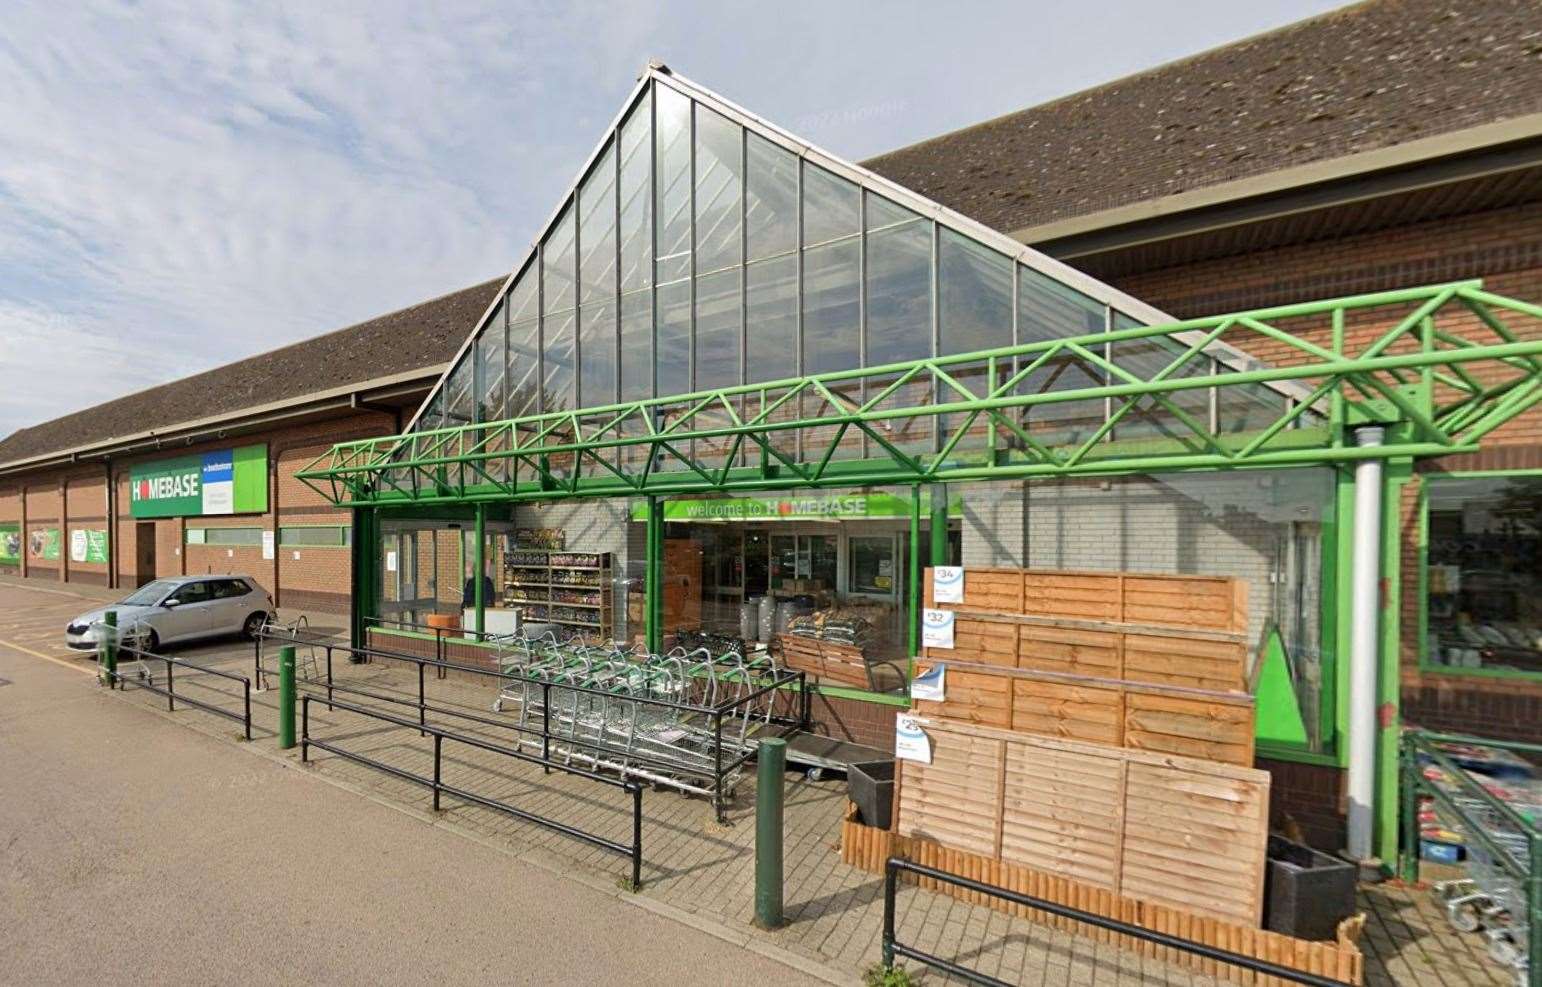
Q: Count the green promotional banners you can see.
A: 3